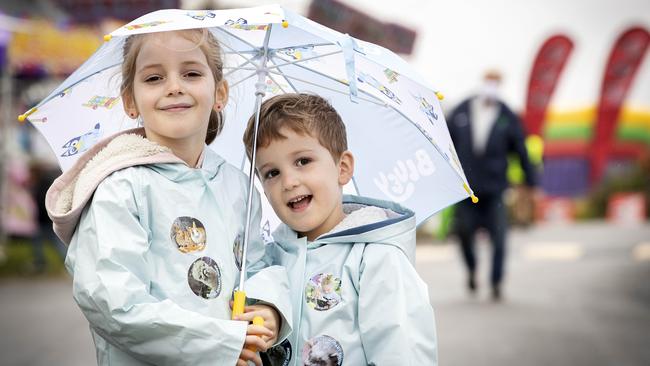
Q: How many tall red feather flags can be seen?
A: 2